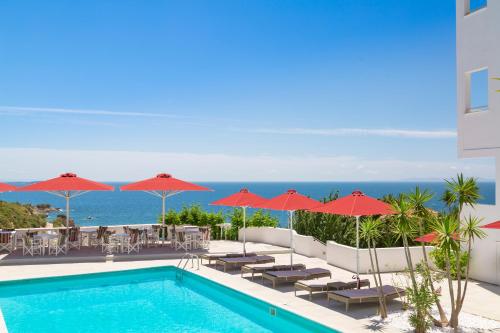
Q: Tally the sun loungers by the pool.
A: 6